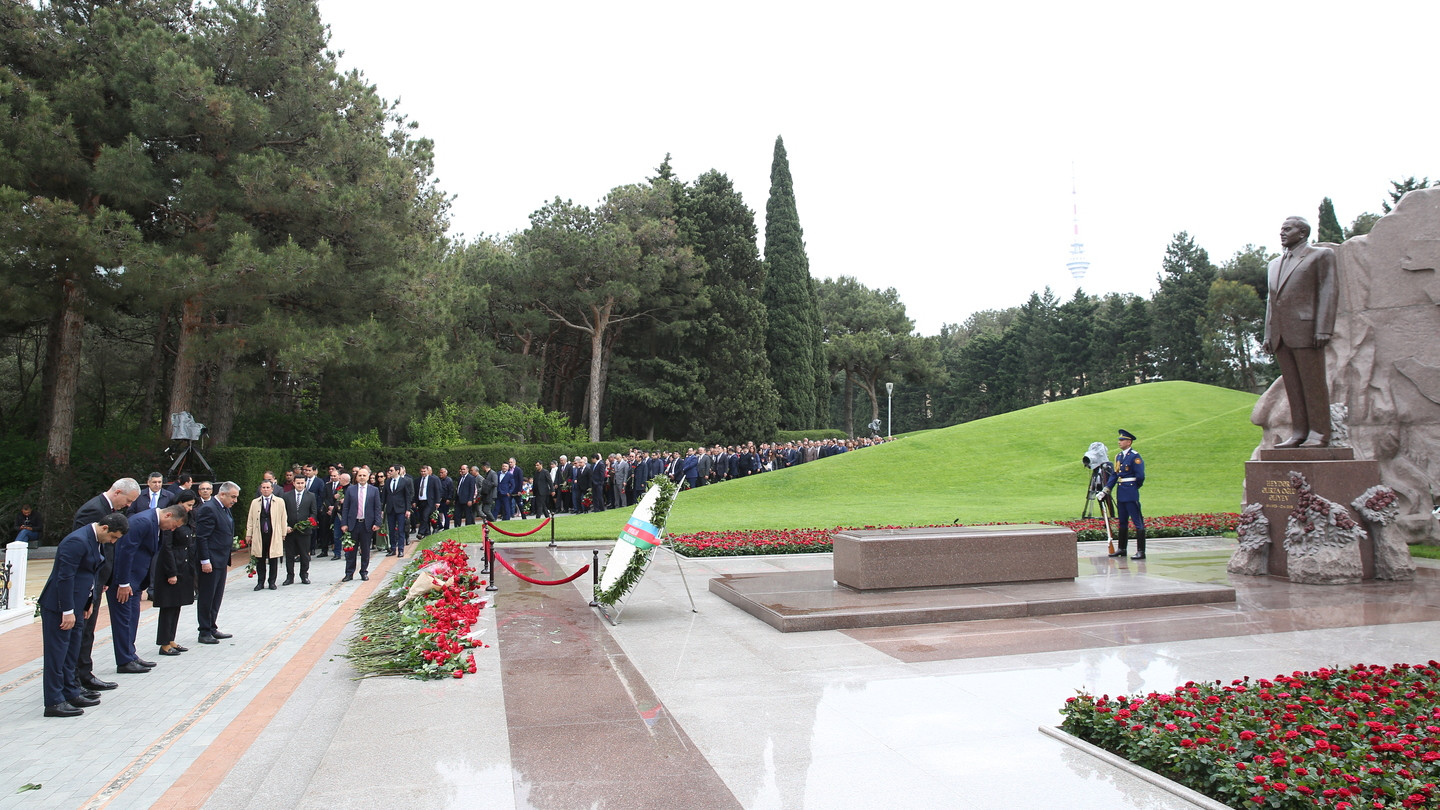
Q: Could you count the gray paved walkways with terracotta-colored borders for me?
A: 1